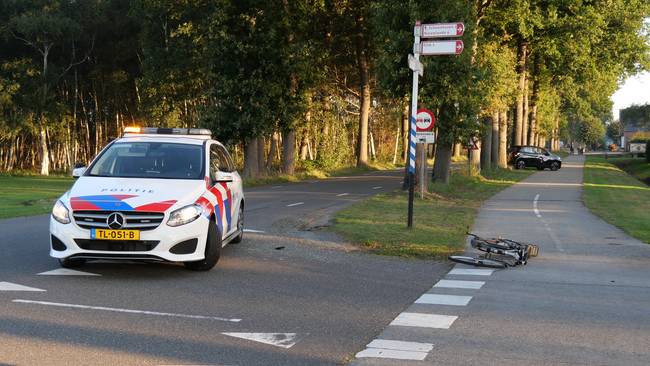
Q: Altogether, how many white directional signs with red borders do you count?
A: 2